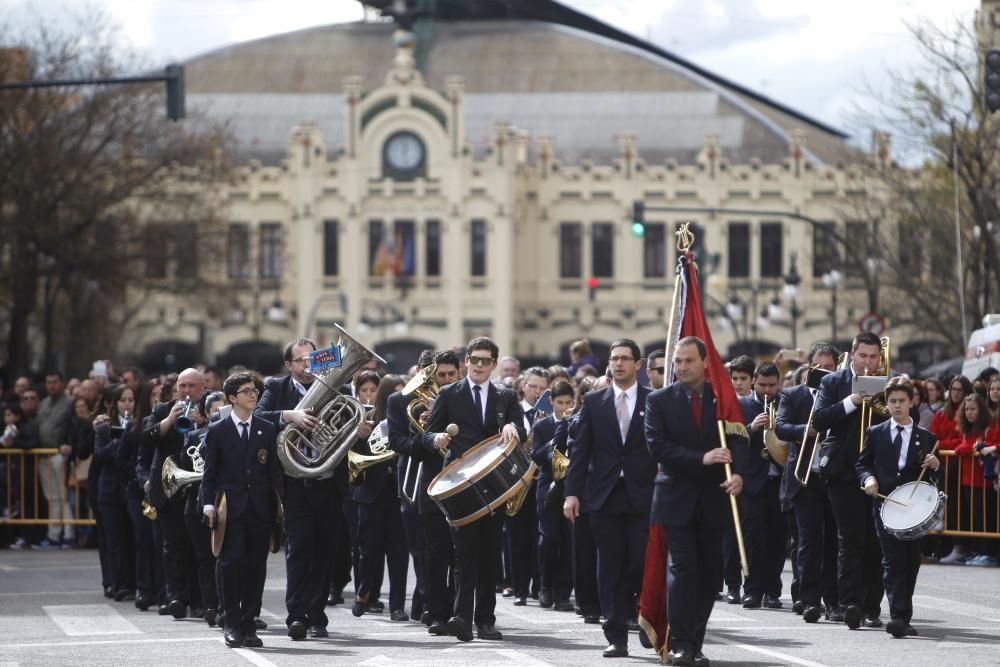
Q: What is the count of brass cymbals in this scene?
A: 2